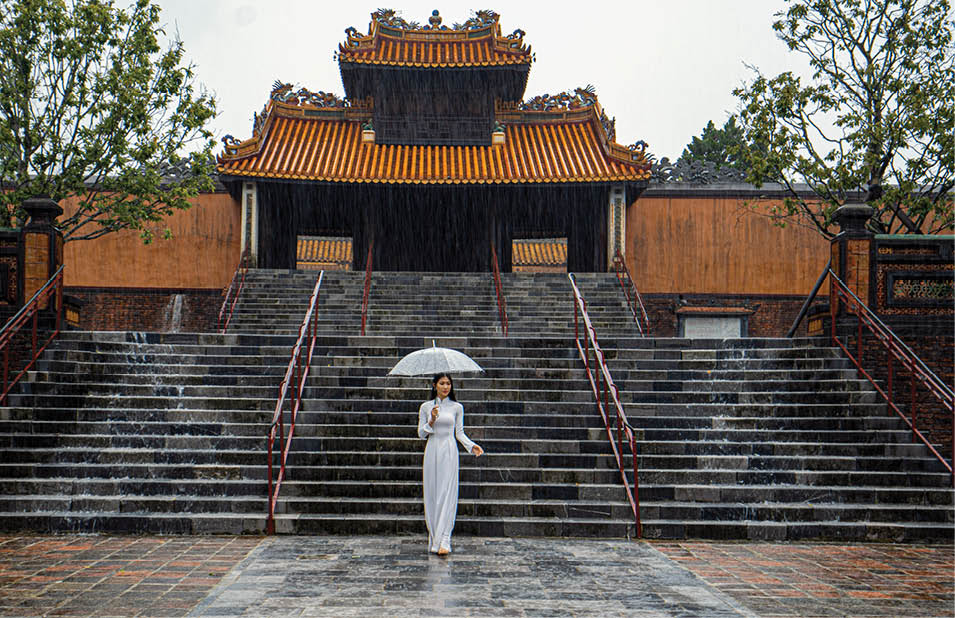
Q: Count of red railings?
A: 8